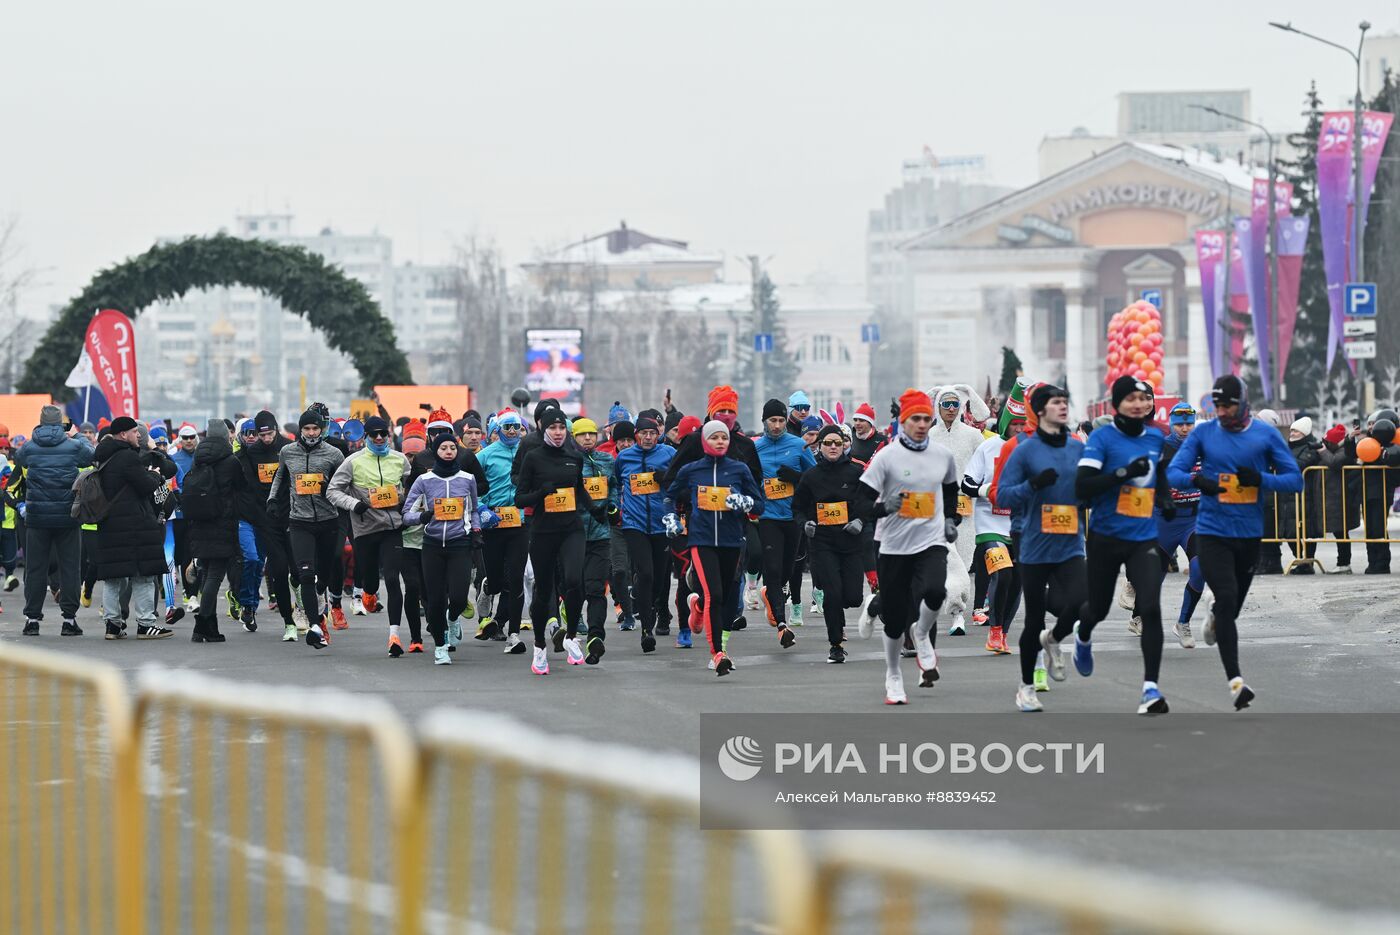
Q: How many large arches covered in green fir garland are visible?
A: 1